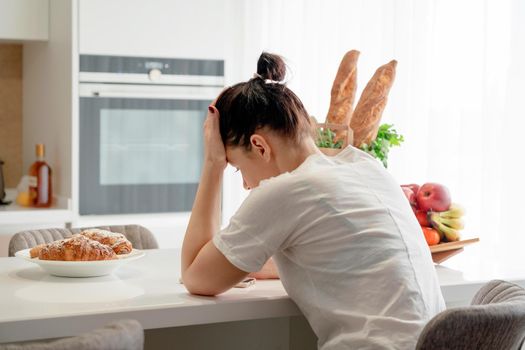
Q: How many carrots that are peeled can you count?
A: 0